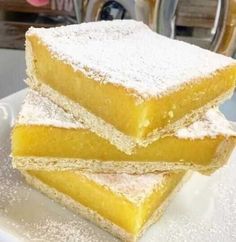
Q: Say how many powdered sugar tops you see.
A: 3